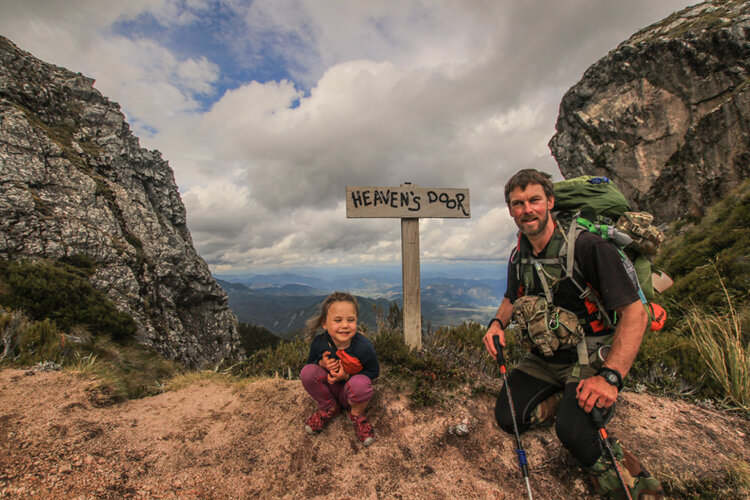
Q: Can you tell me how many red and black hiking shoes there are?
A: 2